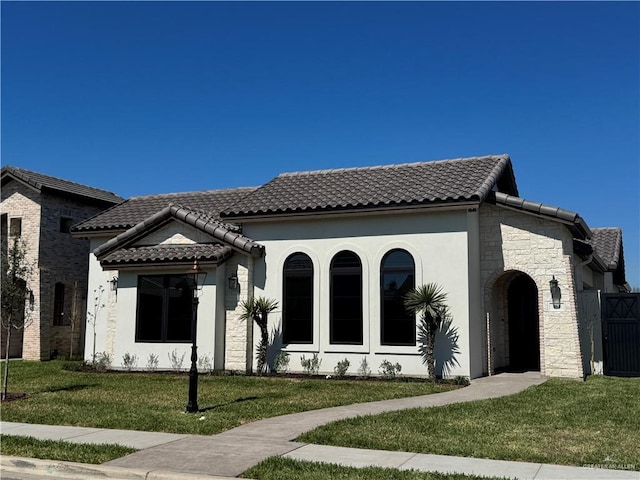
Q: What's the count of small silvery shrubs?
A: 10